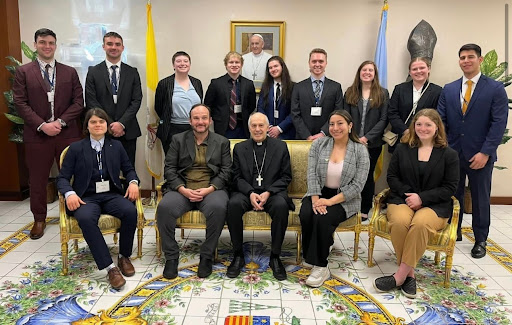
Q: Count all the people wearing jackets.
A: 14